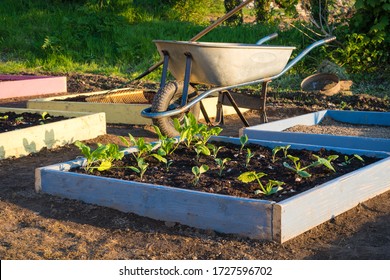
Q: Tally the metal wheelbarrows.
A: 1